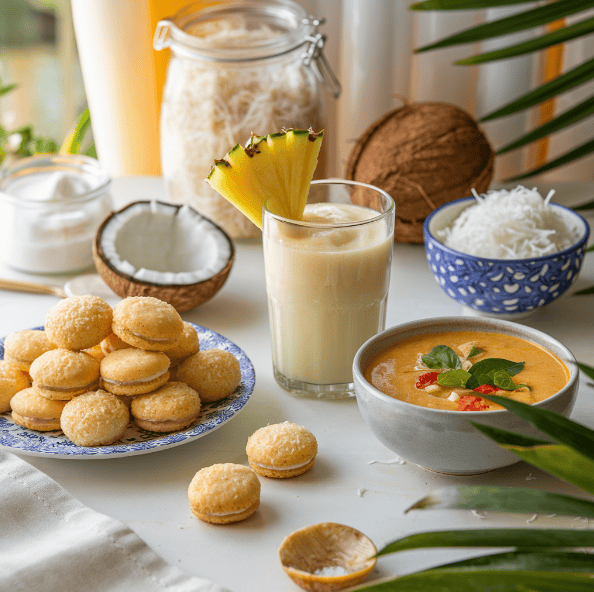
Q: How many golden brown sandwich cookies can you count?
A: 14